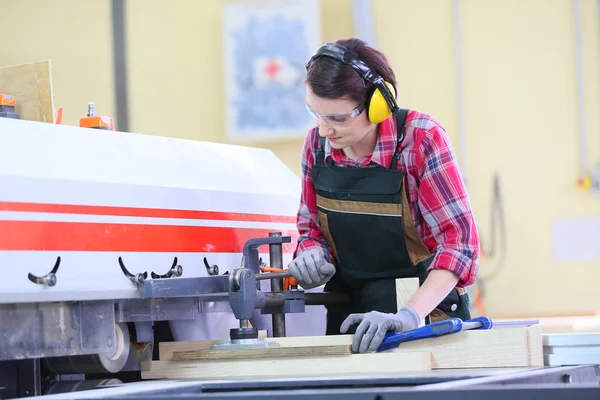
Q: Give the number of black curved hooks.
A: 4